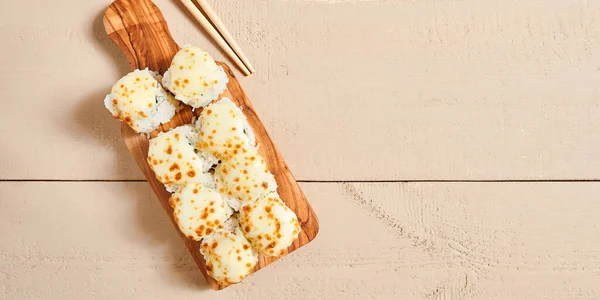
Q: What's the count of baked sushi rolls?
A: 8